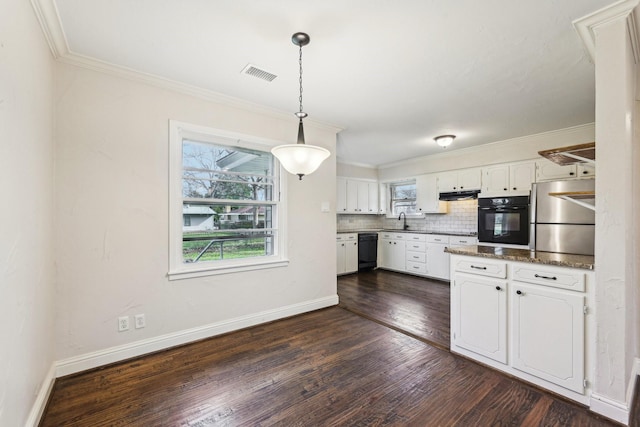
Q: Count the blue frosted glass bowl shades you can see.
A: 0